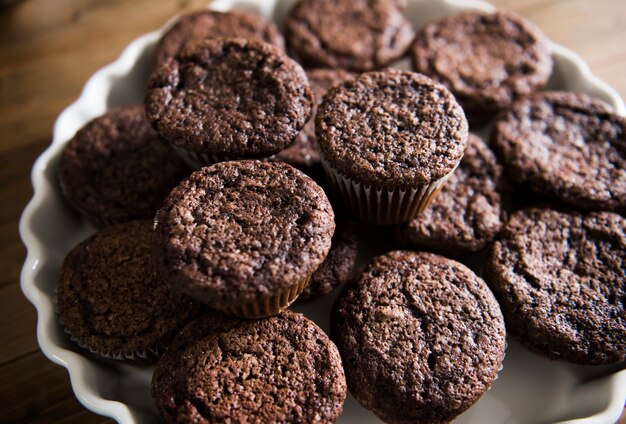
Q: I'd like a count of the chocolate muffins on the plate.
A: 15